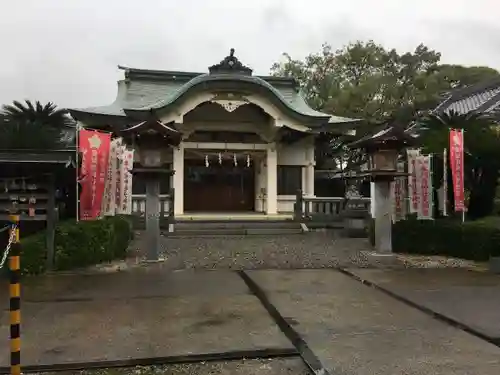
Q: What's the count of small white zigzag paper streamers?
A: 4